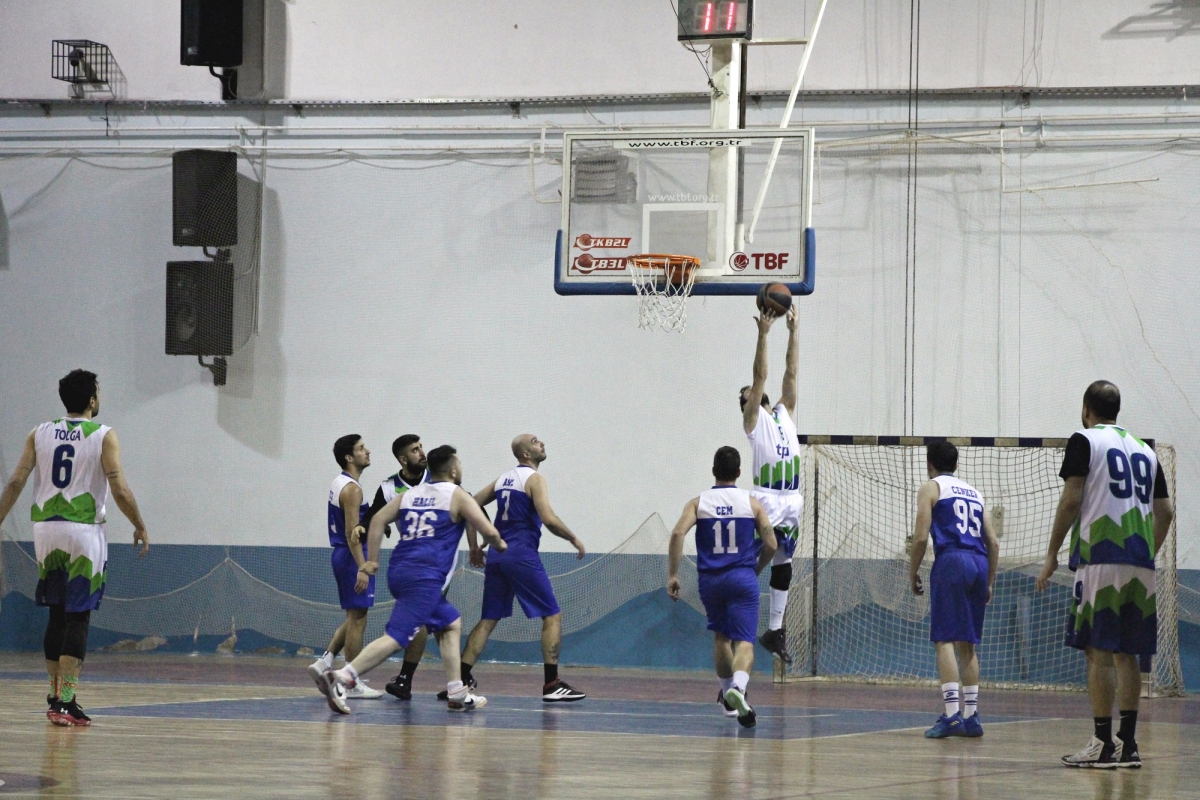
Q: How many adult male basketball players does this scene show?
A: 9